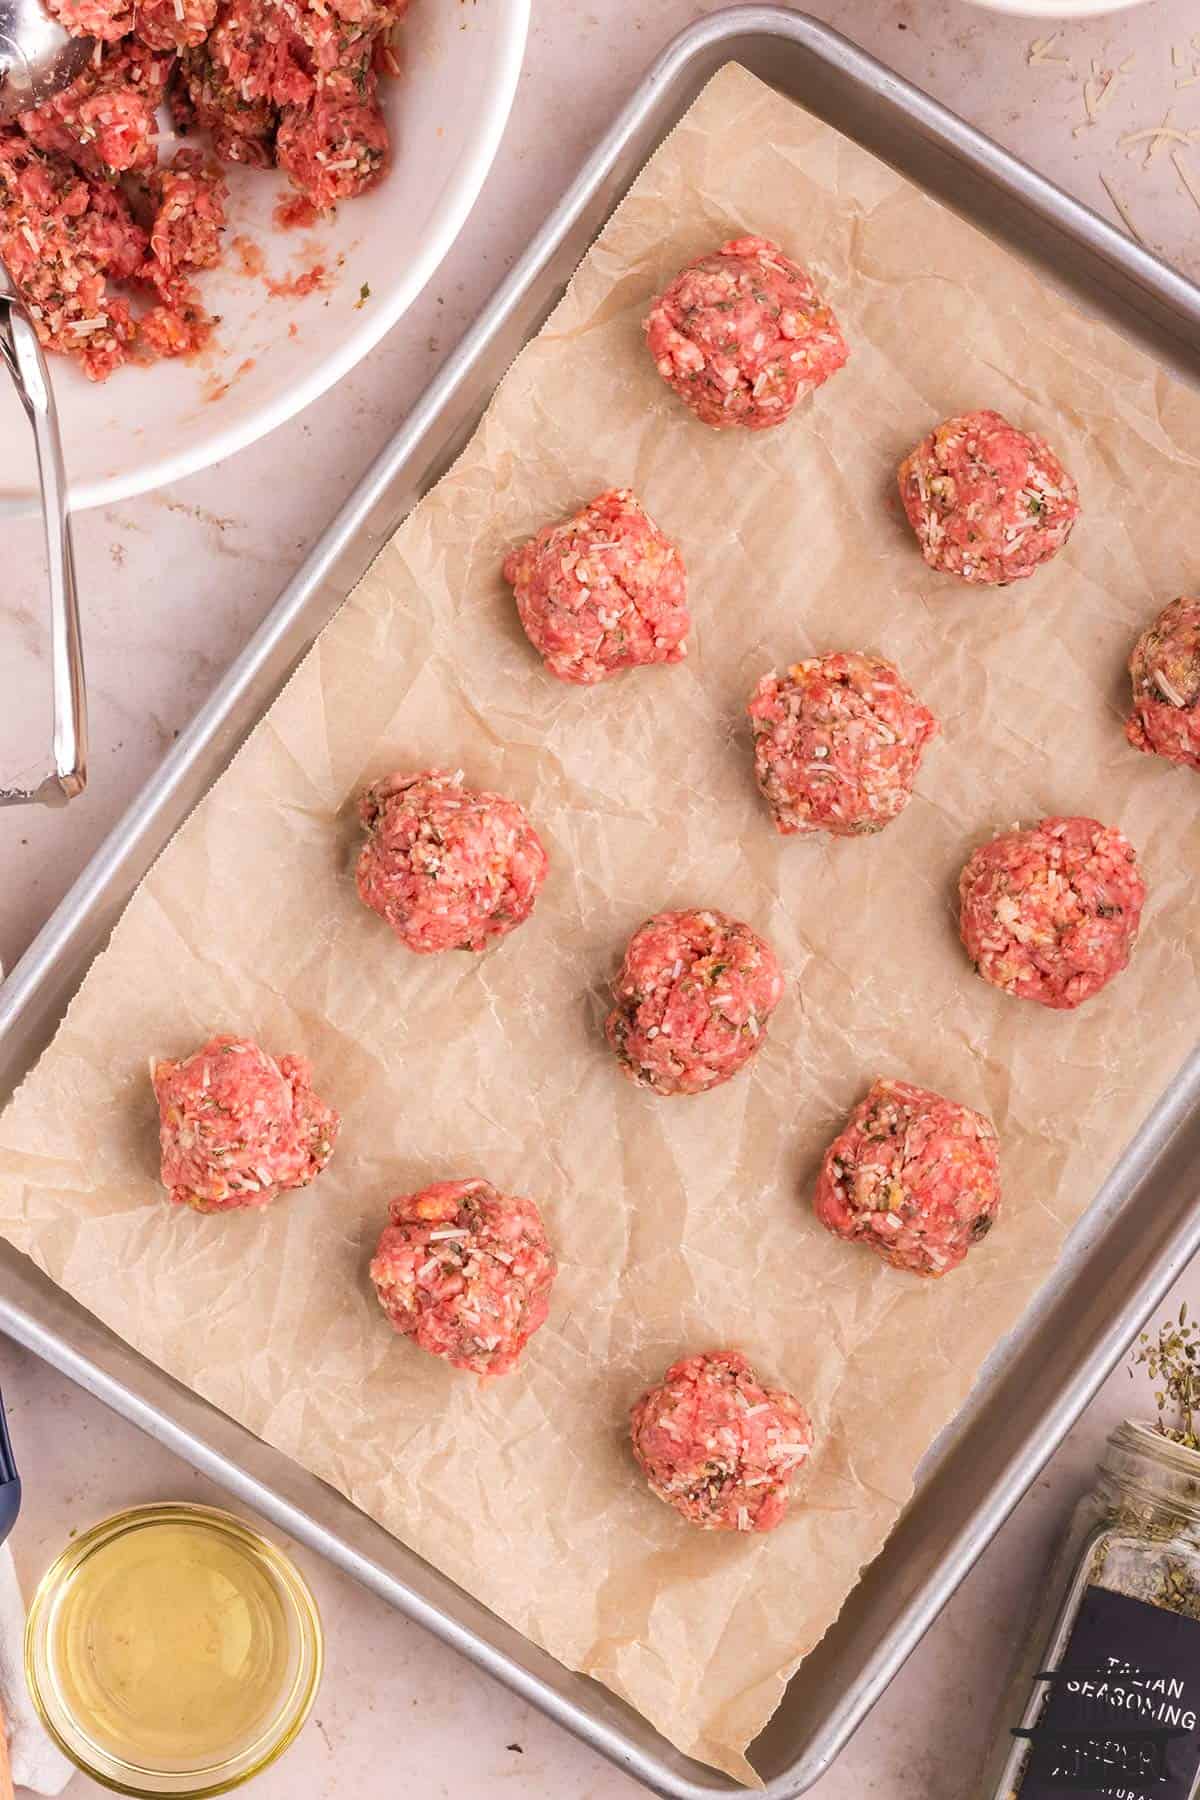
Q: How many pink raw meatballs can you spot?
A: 12